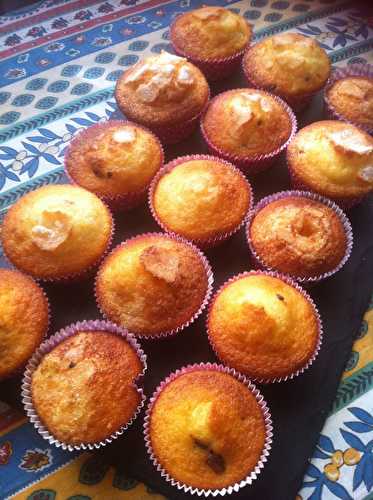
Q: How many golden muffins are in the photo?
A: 15